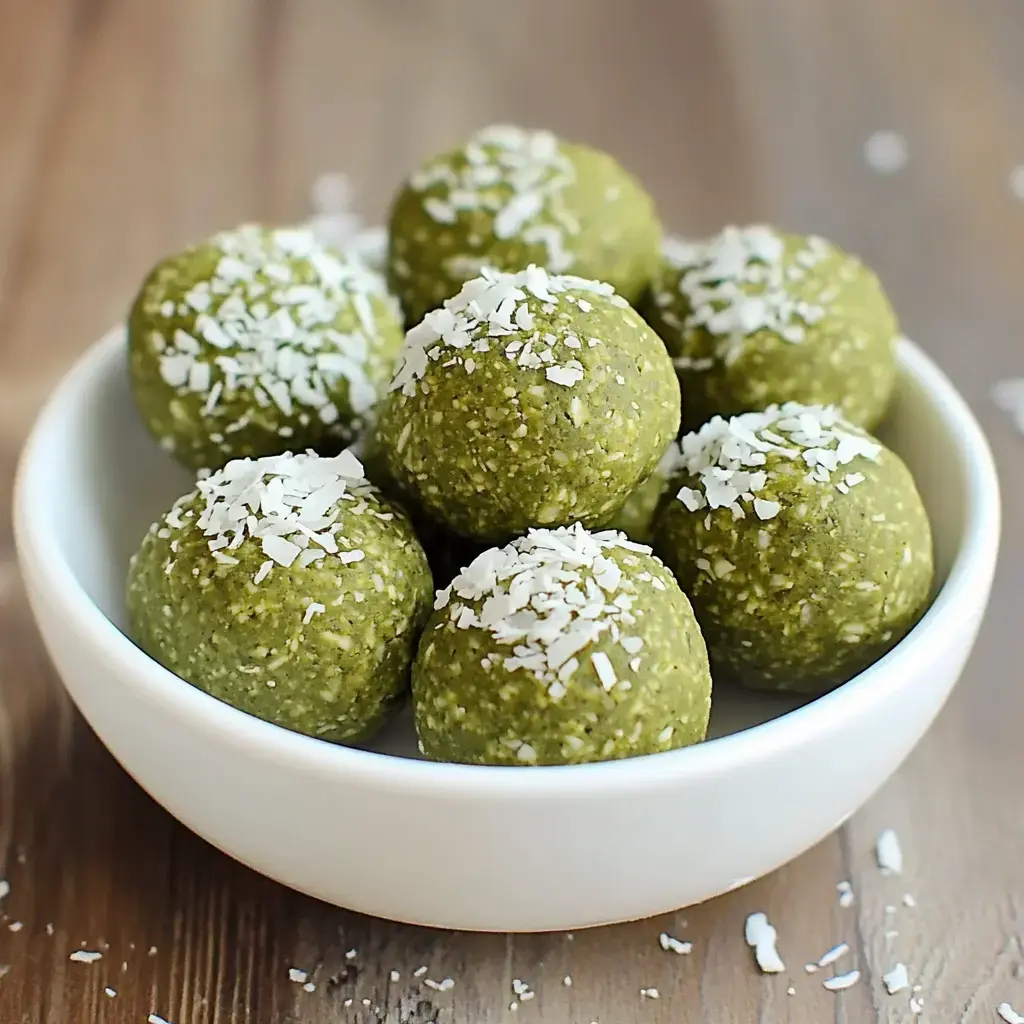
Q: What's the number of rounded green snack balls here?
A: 7